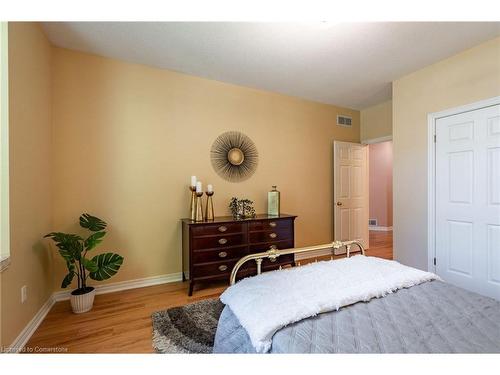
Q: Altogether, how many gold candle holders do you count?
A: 3